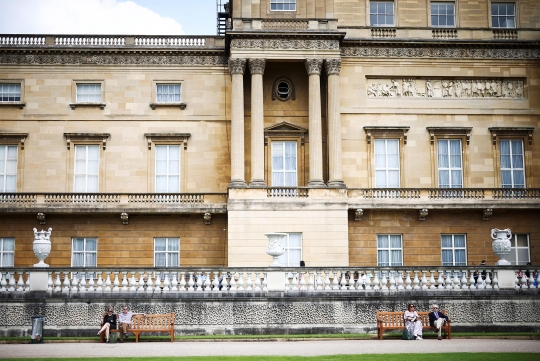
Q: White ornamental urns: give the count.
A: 3